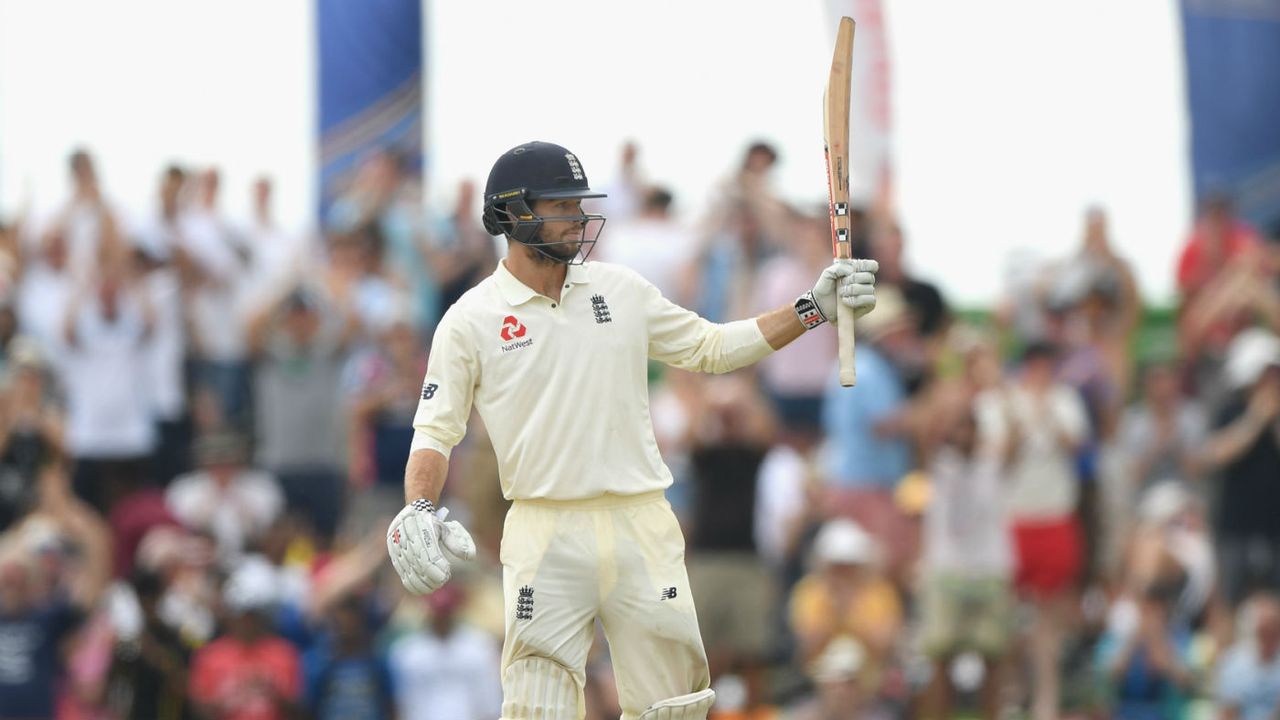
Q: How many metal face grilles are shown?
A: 1